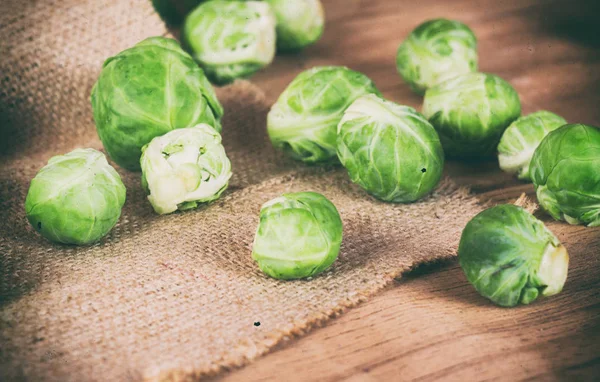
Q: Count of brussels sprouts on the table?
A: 13